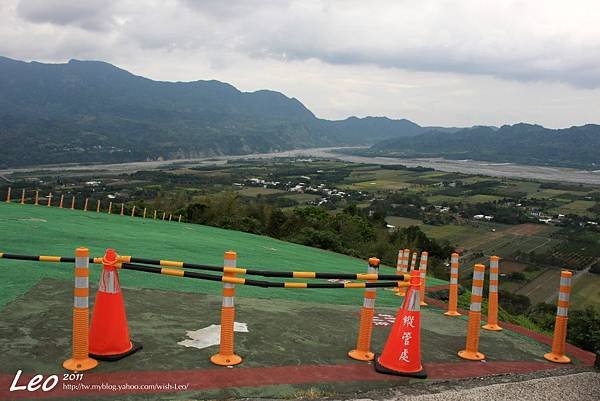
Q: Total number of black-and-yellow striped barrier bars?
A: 3